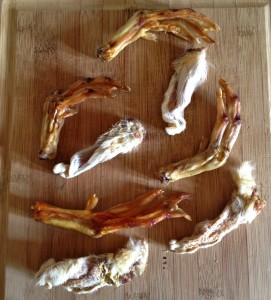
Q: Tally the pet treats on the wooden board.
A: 8